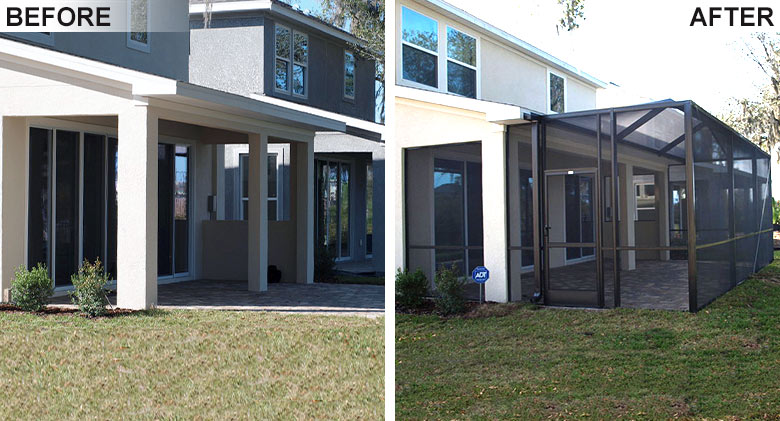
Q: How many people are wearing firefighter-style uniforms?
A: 0